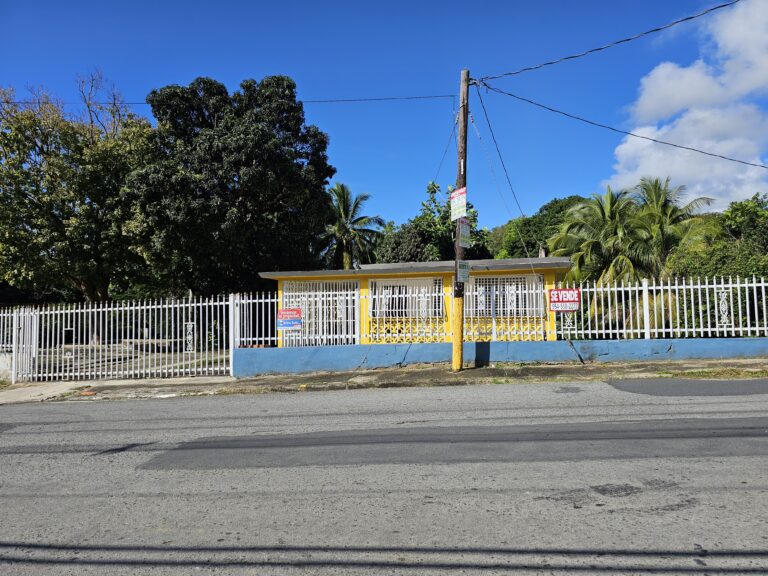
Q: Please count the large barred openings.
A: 3